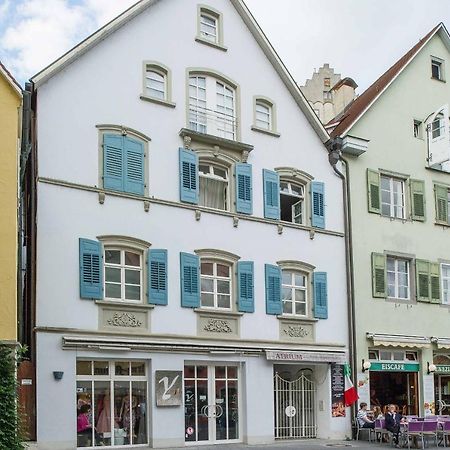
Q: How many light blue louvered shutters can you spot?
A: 12